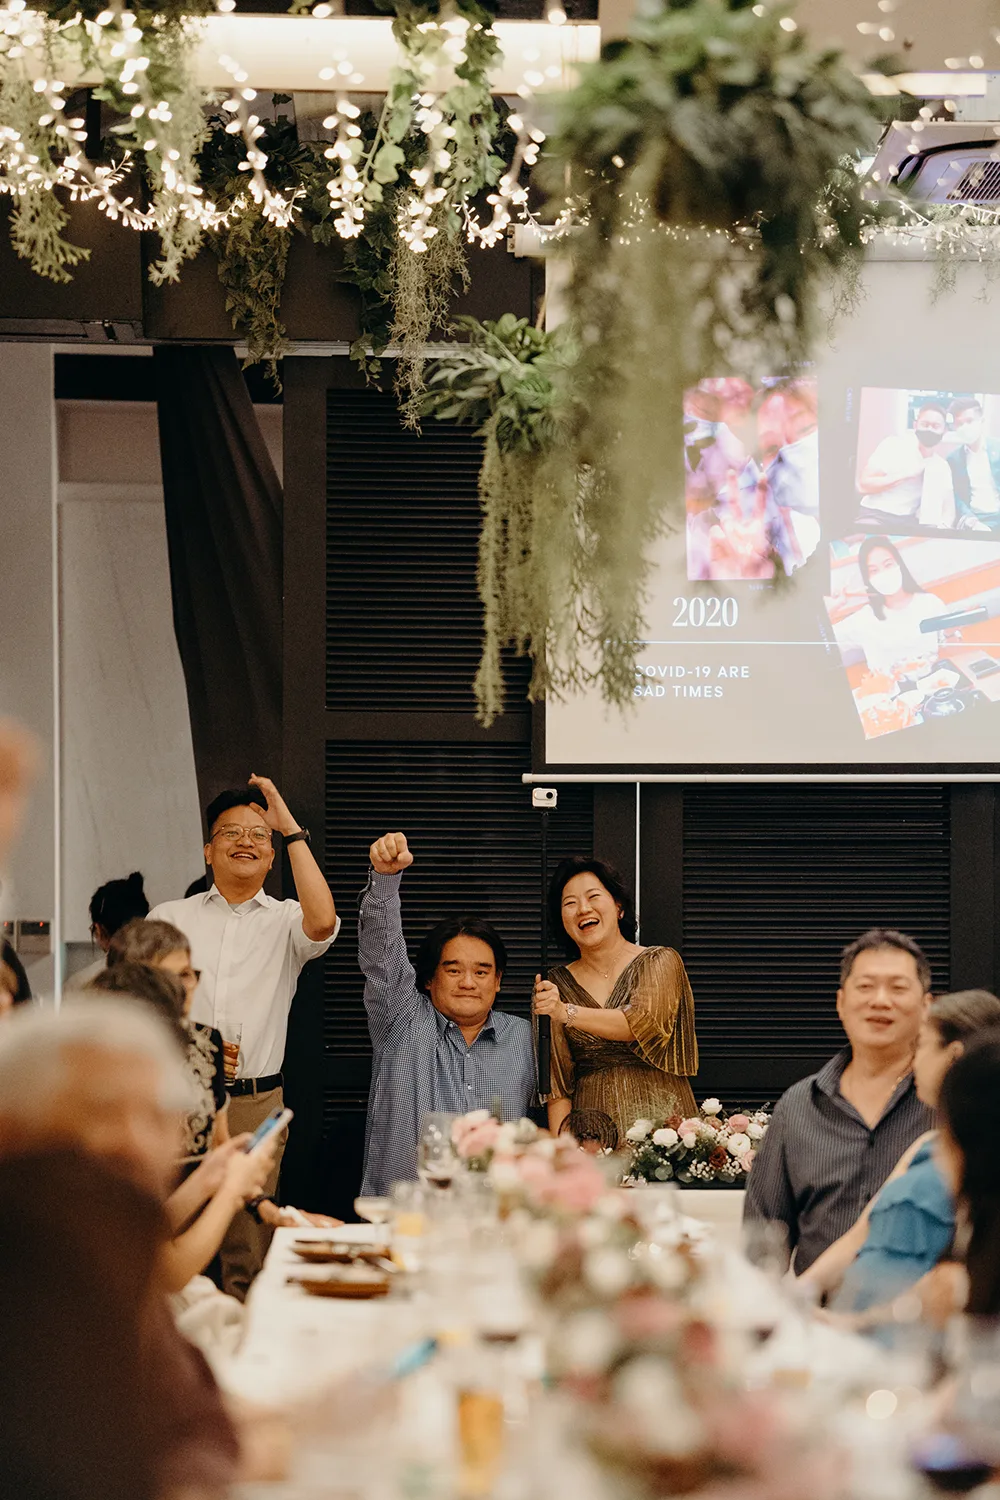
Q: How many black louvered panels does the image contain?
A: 3